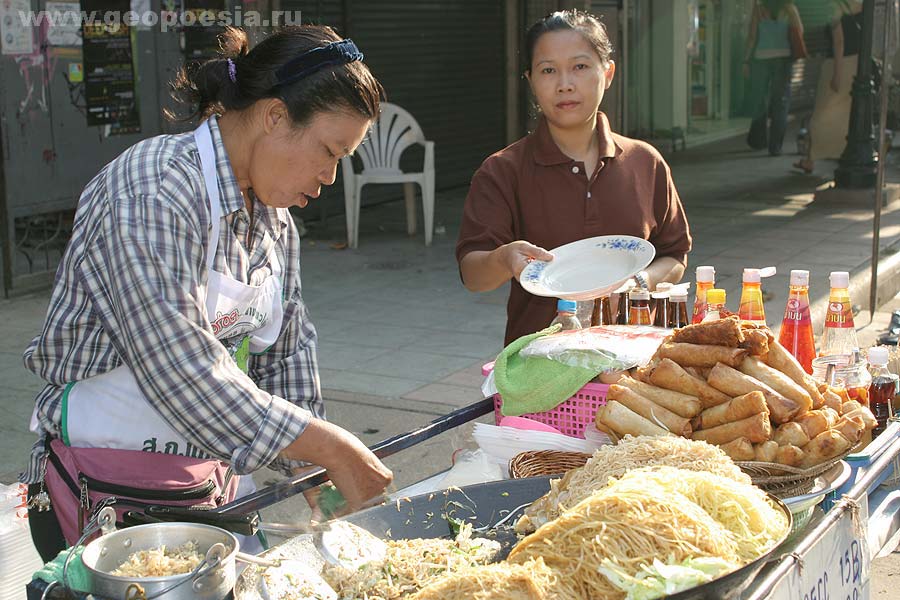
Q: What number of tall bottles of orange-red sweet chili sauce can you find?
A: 4